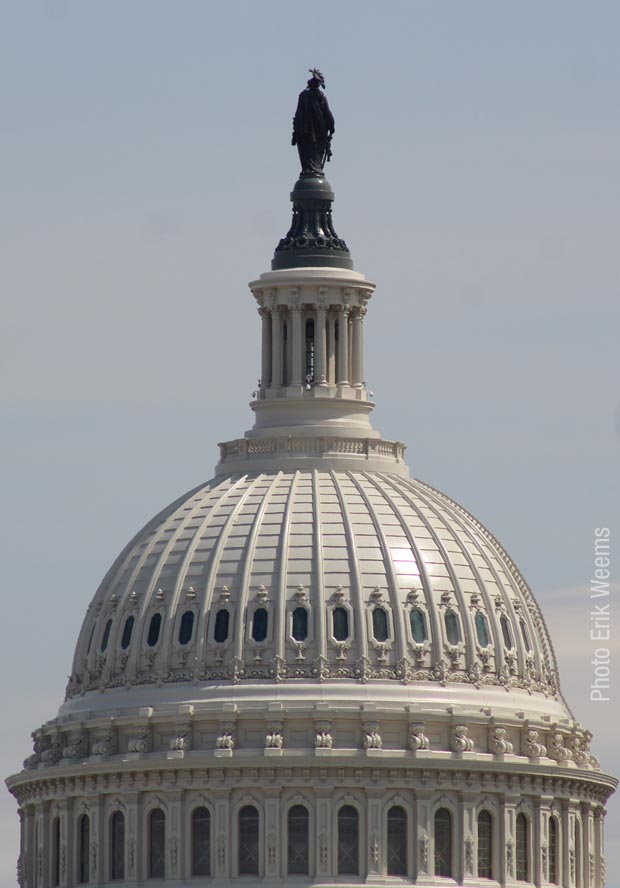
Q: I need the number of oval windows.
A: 15